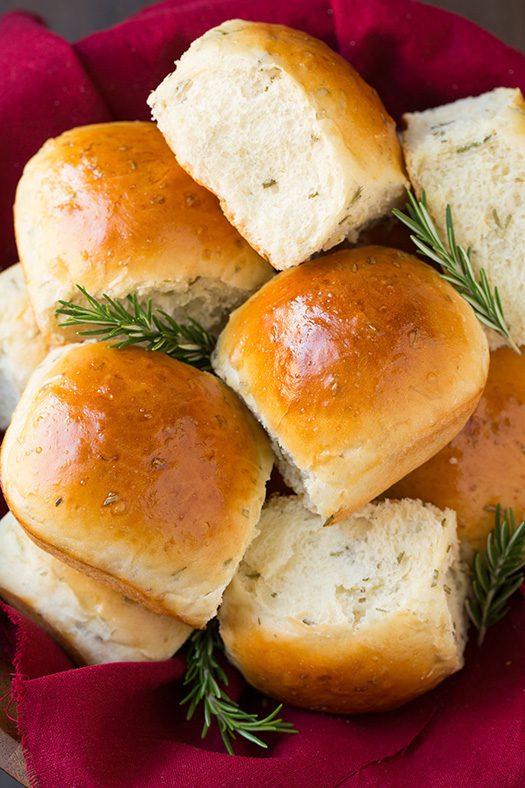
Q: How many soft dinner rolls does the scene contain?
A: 9